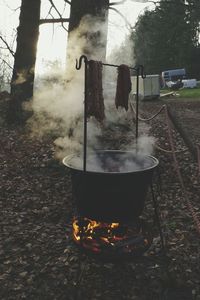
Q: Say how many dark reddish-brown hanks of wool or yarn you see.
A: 2